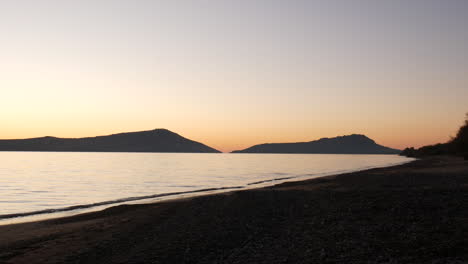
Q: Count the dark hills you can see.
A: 2